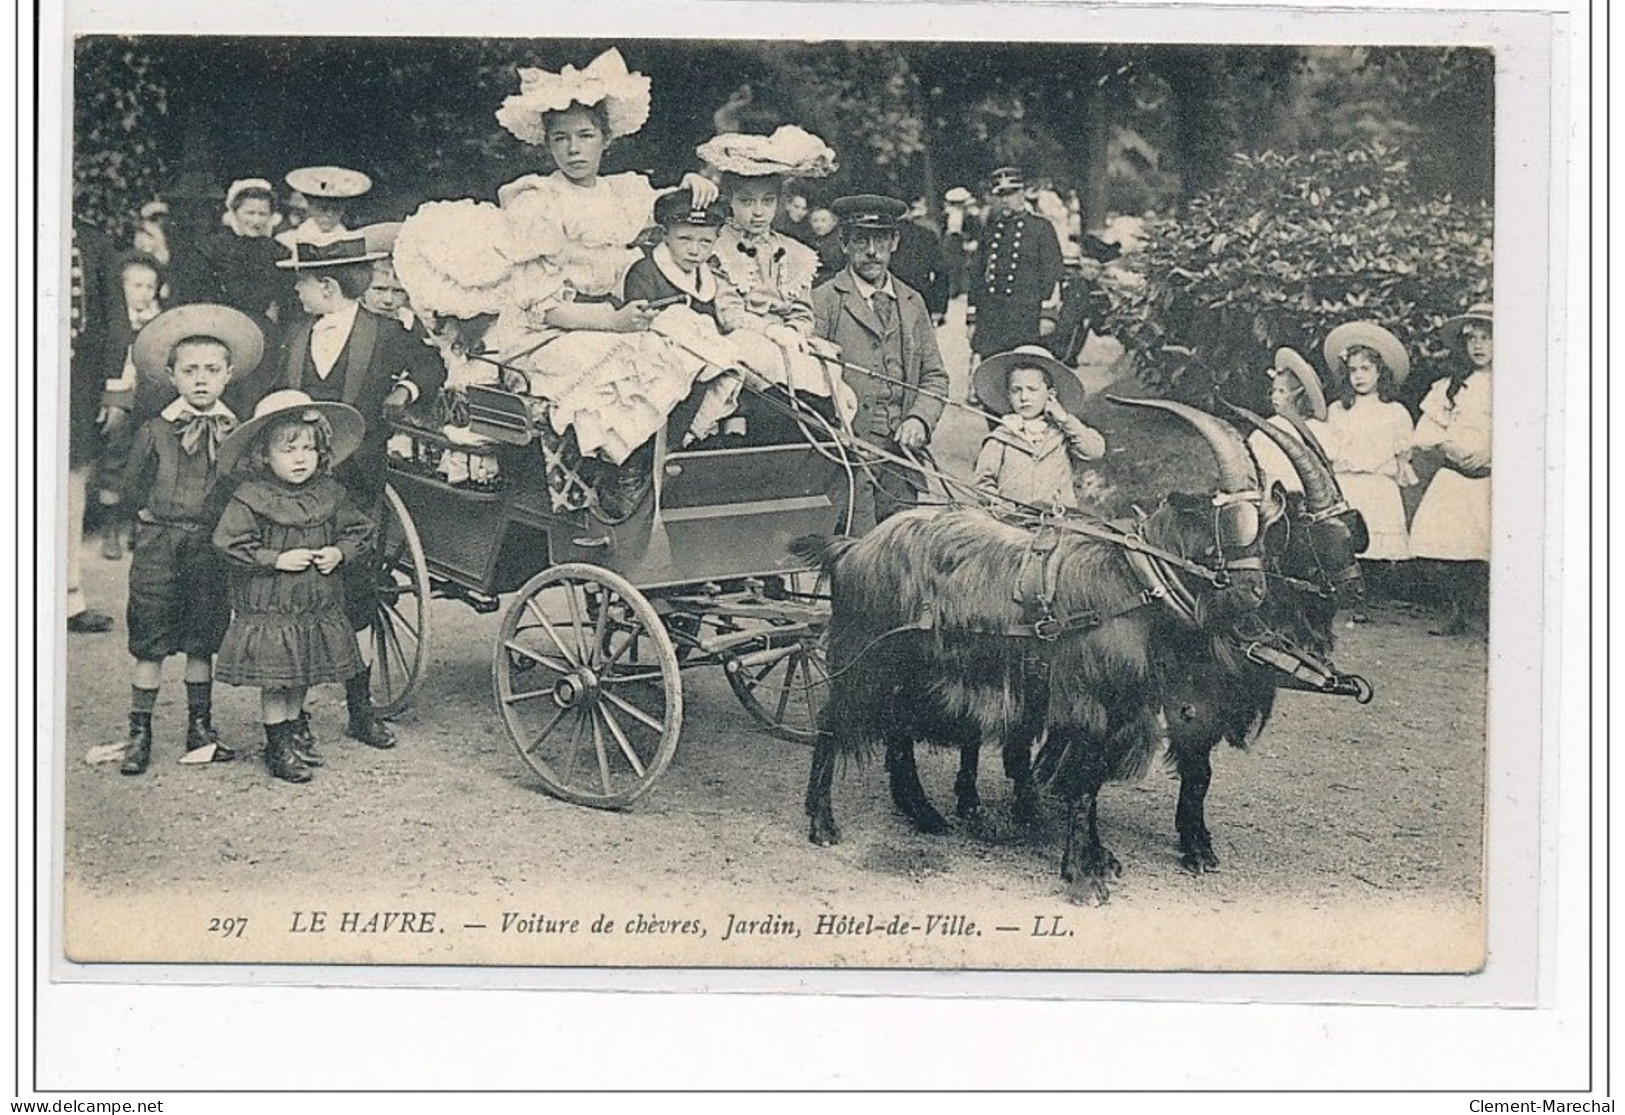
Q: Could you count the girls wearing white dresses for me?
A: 5